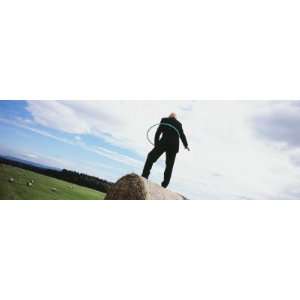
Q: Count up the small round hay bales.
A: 5